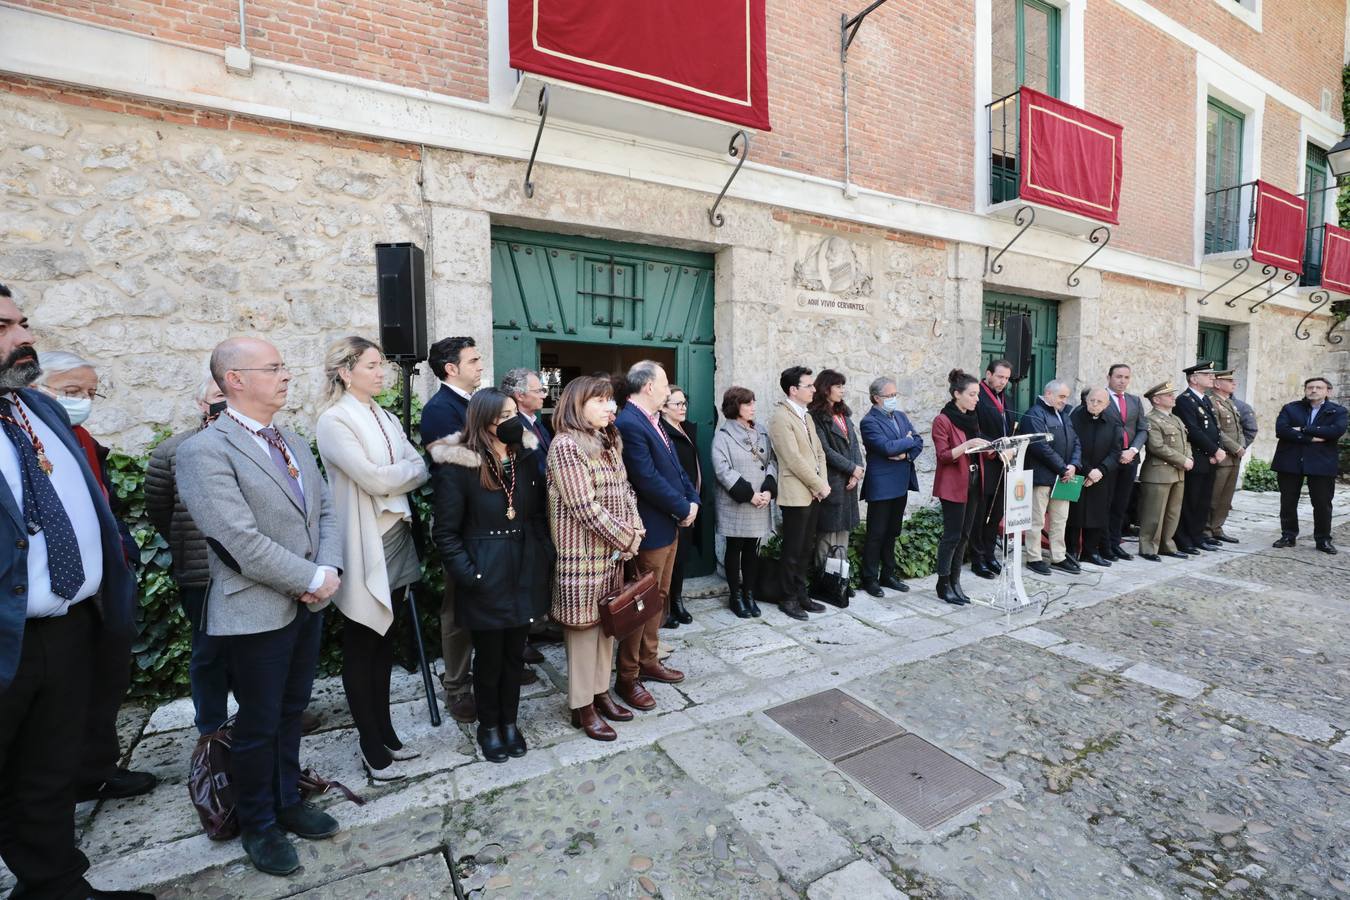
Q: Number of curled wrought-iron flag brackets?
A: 9